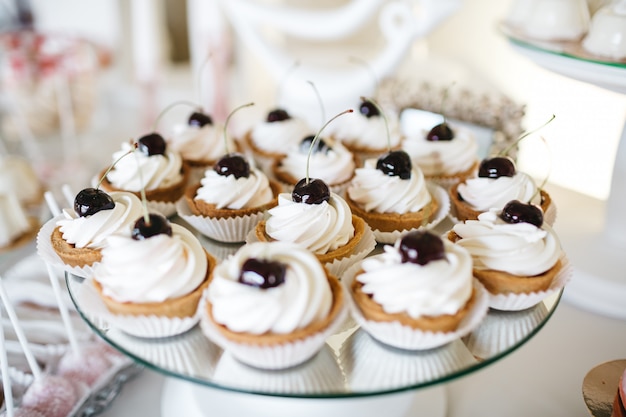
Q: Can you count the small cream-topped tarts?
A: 15